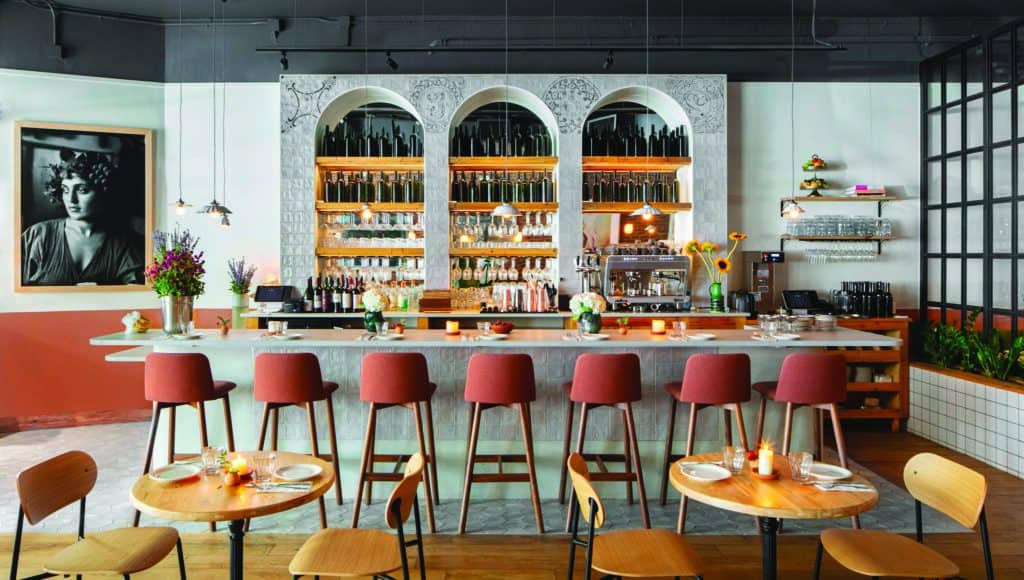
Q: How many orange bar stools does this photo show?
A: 7